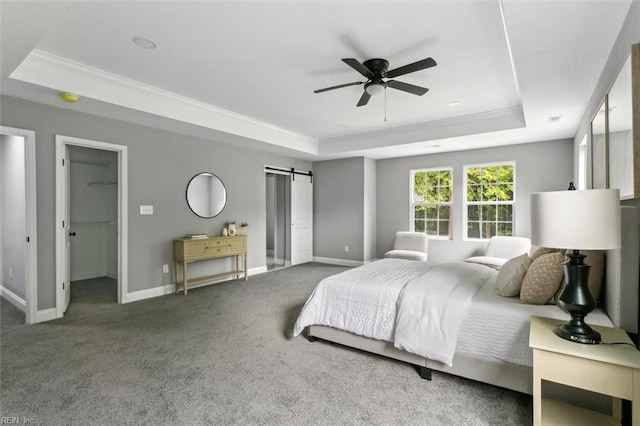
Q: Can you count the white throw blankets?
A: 1